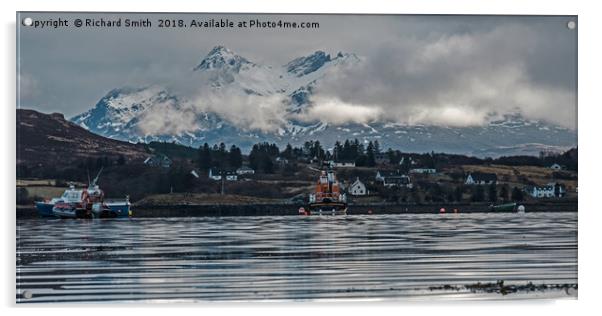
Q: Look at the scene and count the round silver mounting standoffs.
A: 4